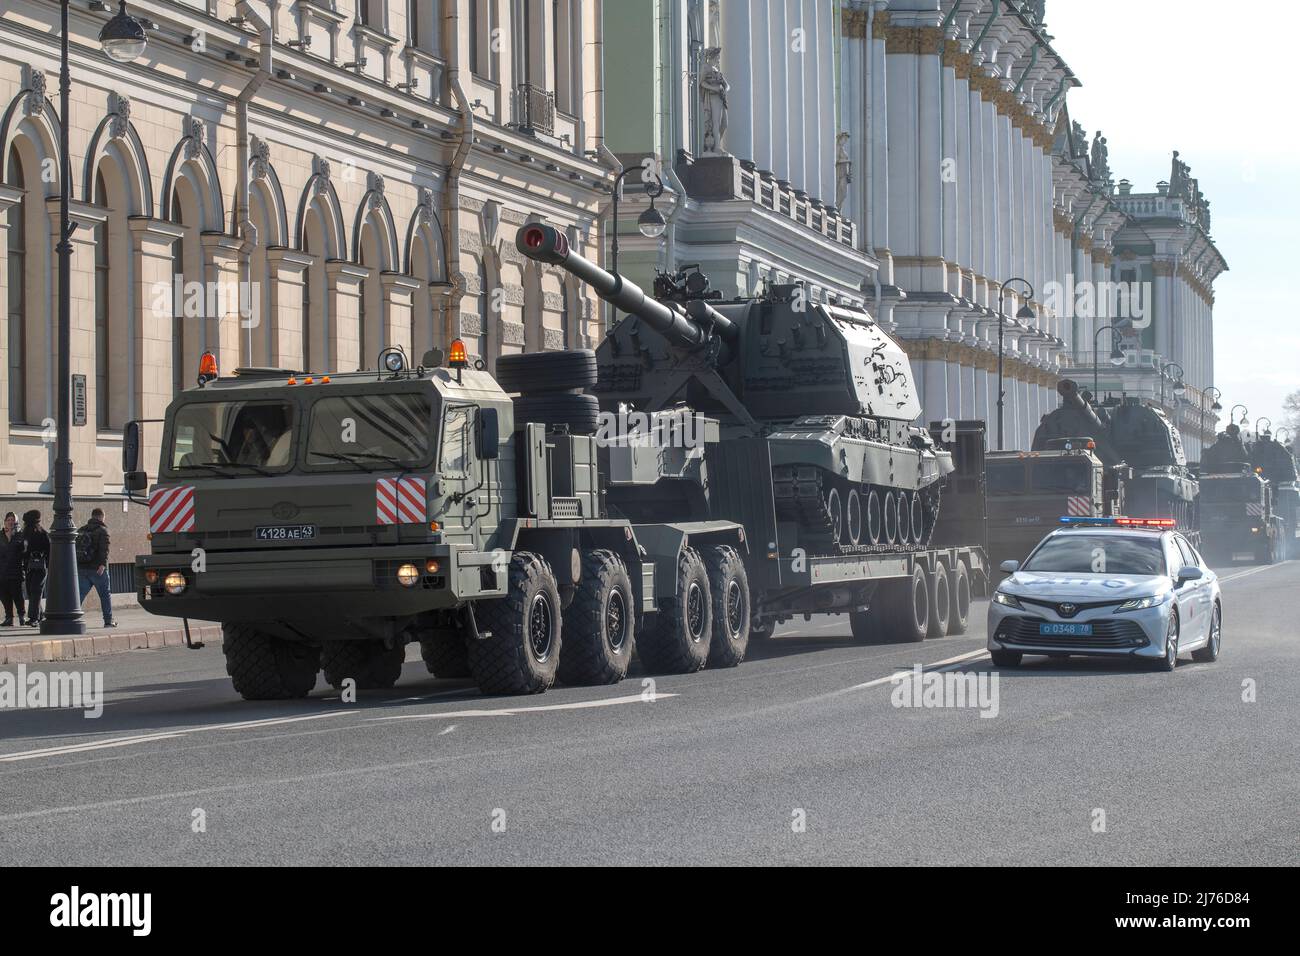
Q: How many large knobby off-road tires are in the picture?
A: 7